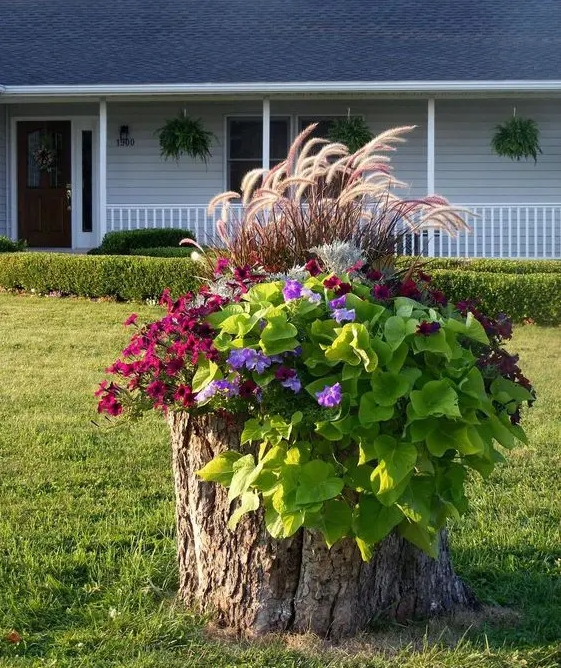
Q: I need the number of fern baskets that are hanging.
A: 3